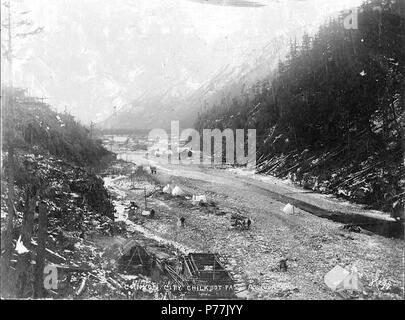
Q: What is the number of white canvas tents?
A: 4